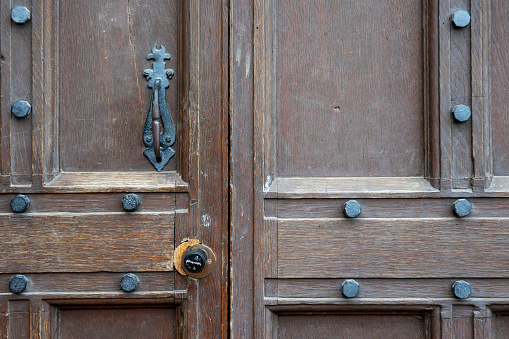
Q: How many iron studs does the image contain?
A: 12